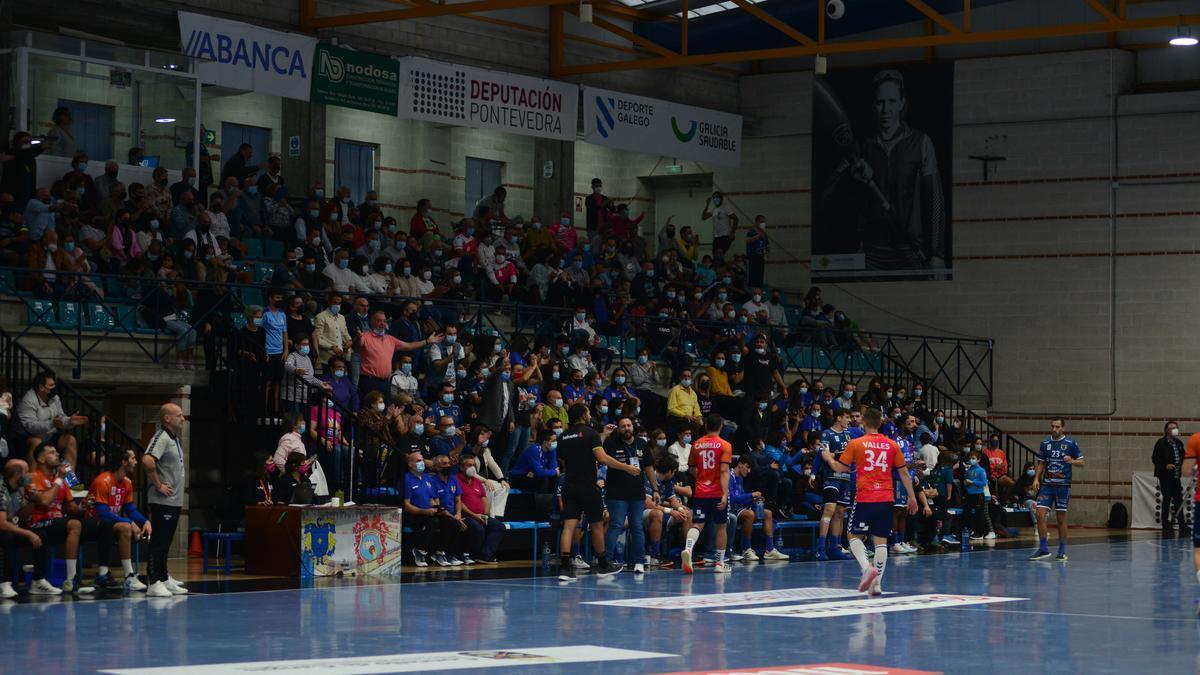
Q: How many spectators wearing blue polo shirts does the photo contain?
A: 2